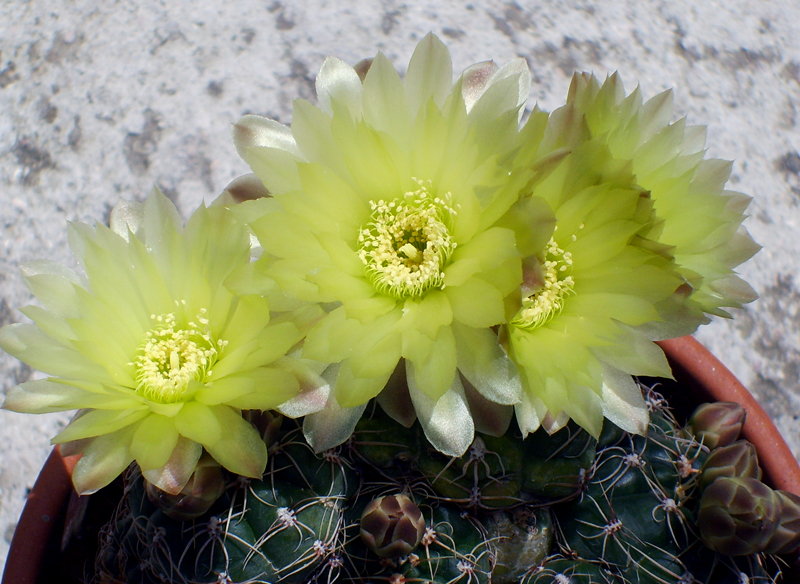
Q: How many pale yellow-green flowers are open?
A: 4